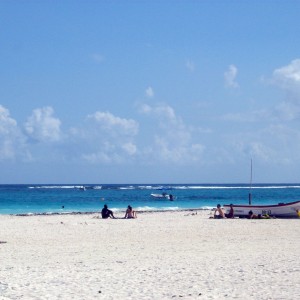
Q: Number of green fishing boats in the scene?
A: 0